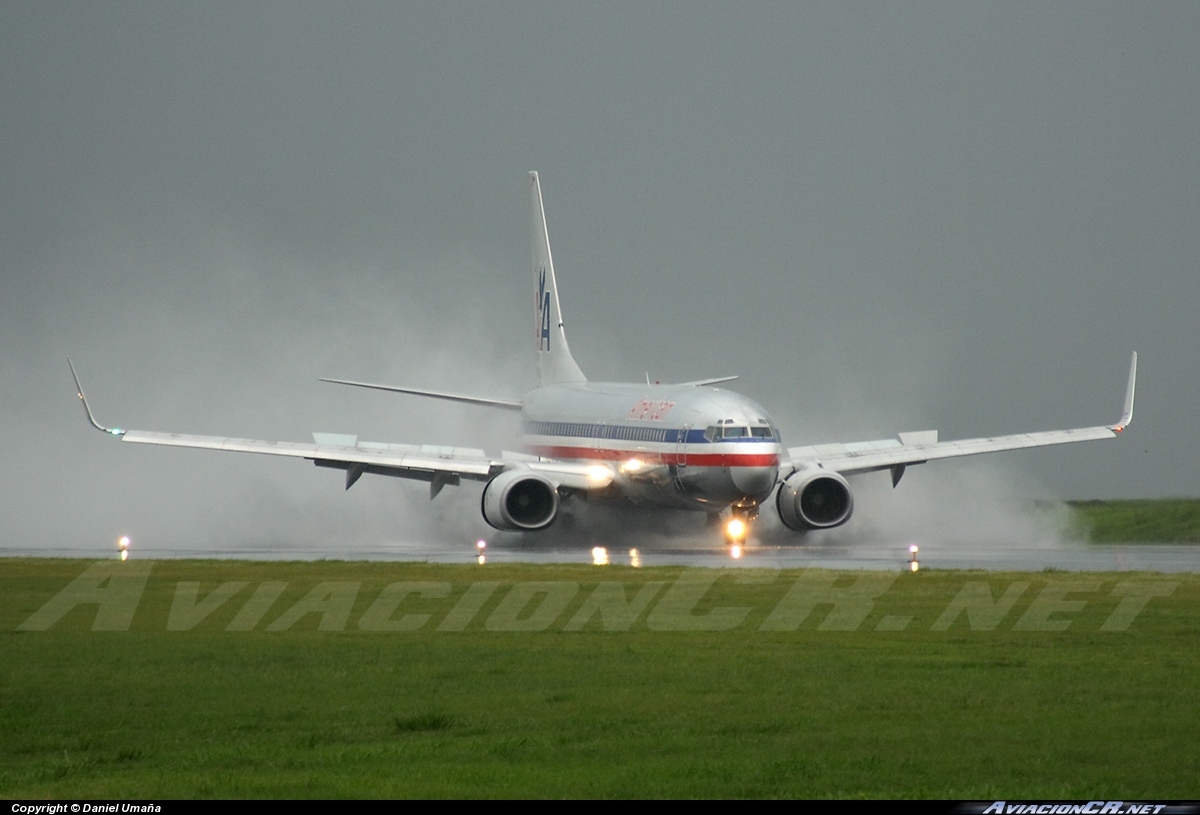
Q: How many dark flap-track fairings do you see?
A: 3